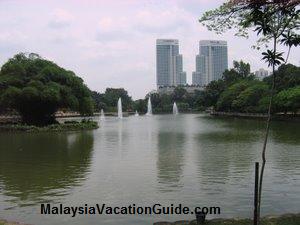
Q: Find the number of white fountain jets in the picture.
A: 5